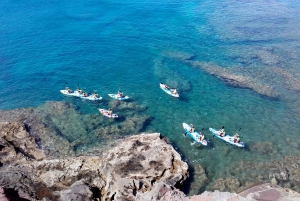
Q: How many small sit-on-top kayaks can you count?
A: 7